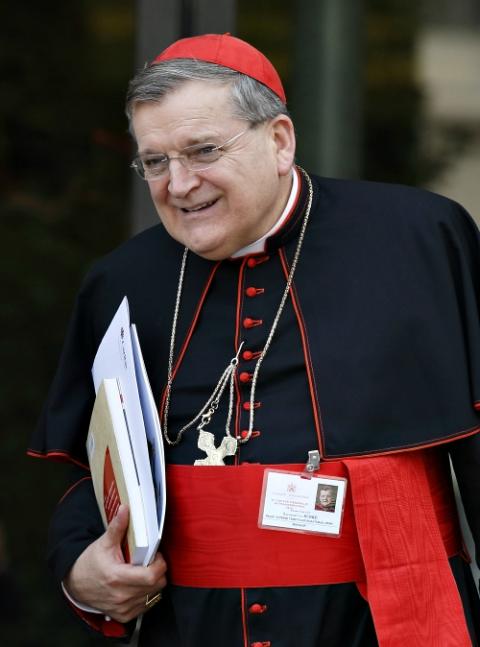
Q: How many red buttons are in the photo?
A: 9